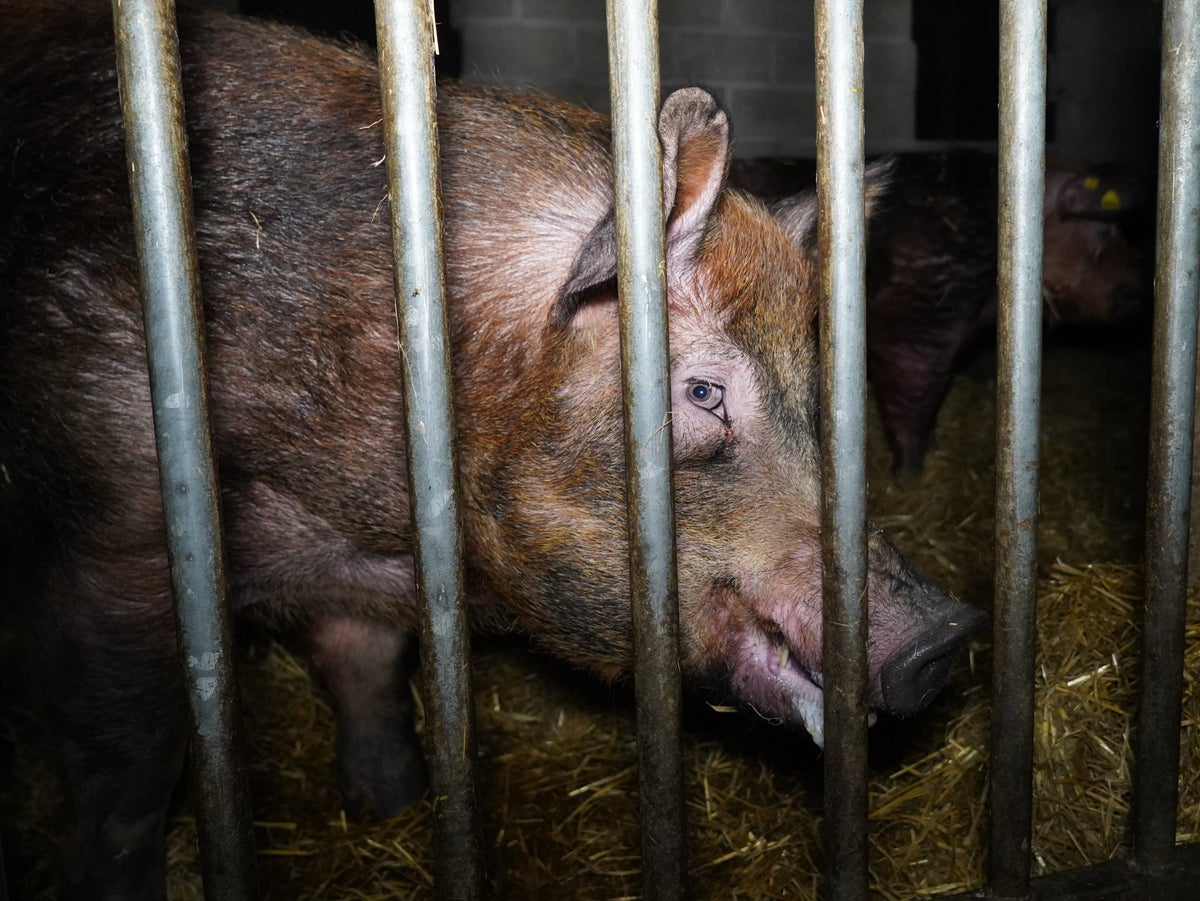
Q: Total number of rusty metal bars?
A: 6